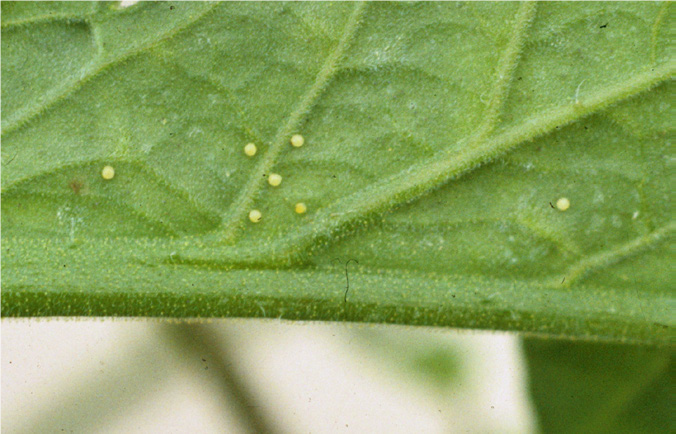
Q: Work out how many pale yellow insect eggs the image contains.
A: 7